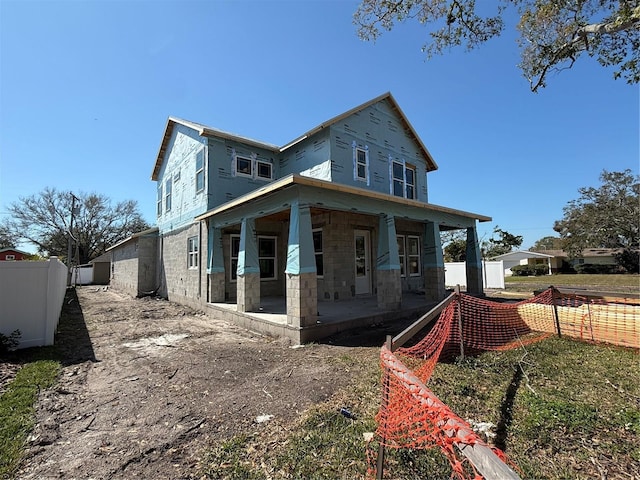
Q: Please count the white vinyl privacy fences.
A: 2